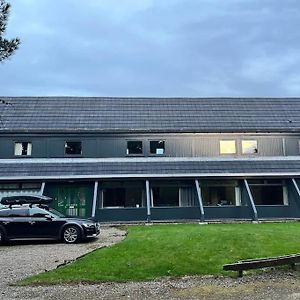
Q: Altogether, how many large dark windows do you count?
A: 4